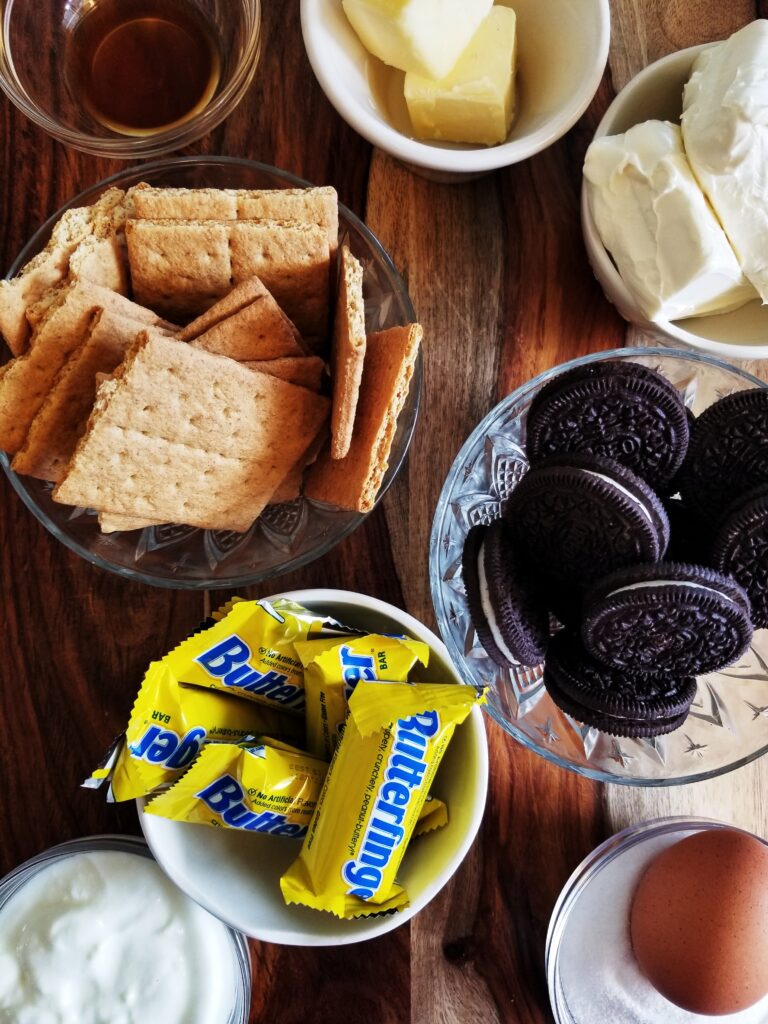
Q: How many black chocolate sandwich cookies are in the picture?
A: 7